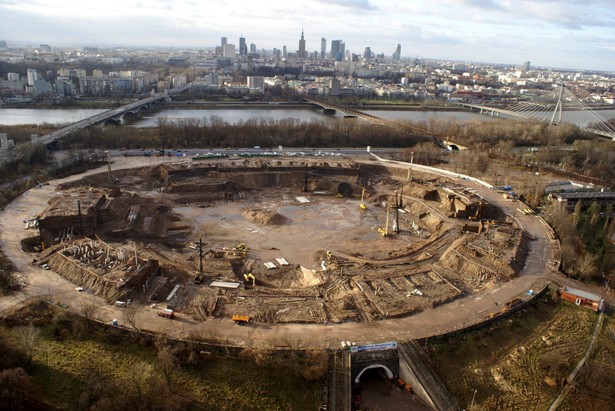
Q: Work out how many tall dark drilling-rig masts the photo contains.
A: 5